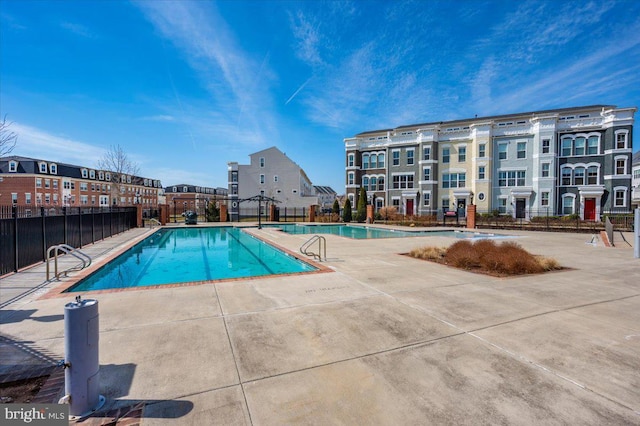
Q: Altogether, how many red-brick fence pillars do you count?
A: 7